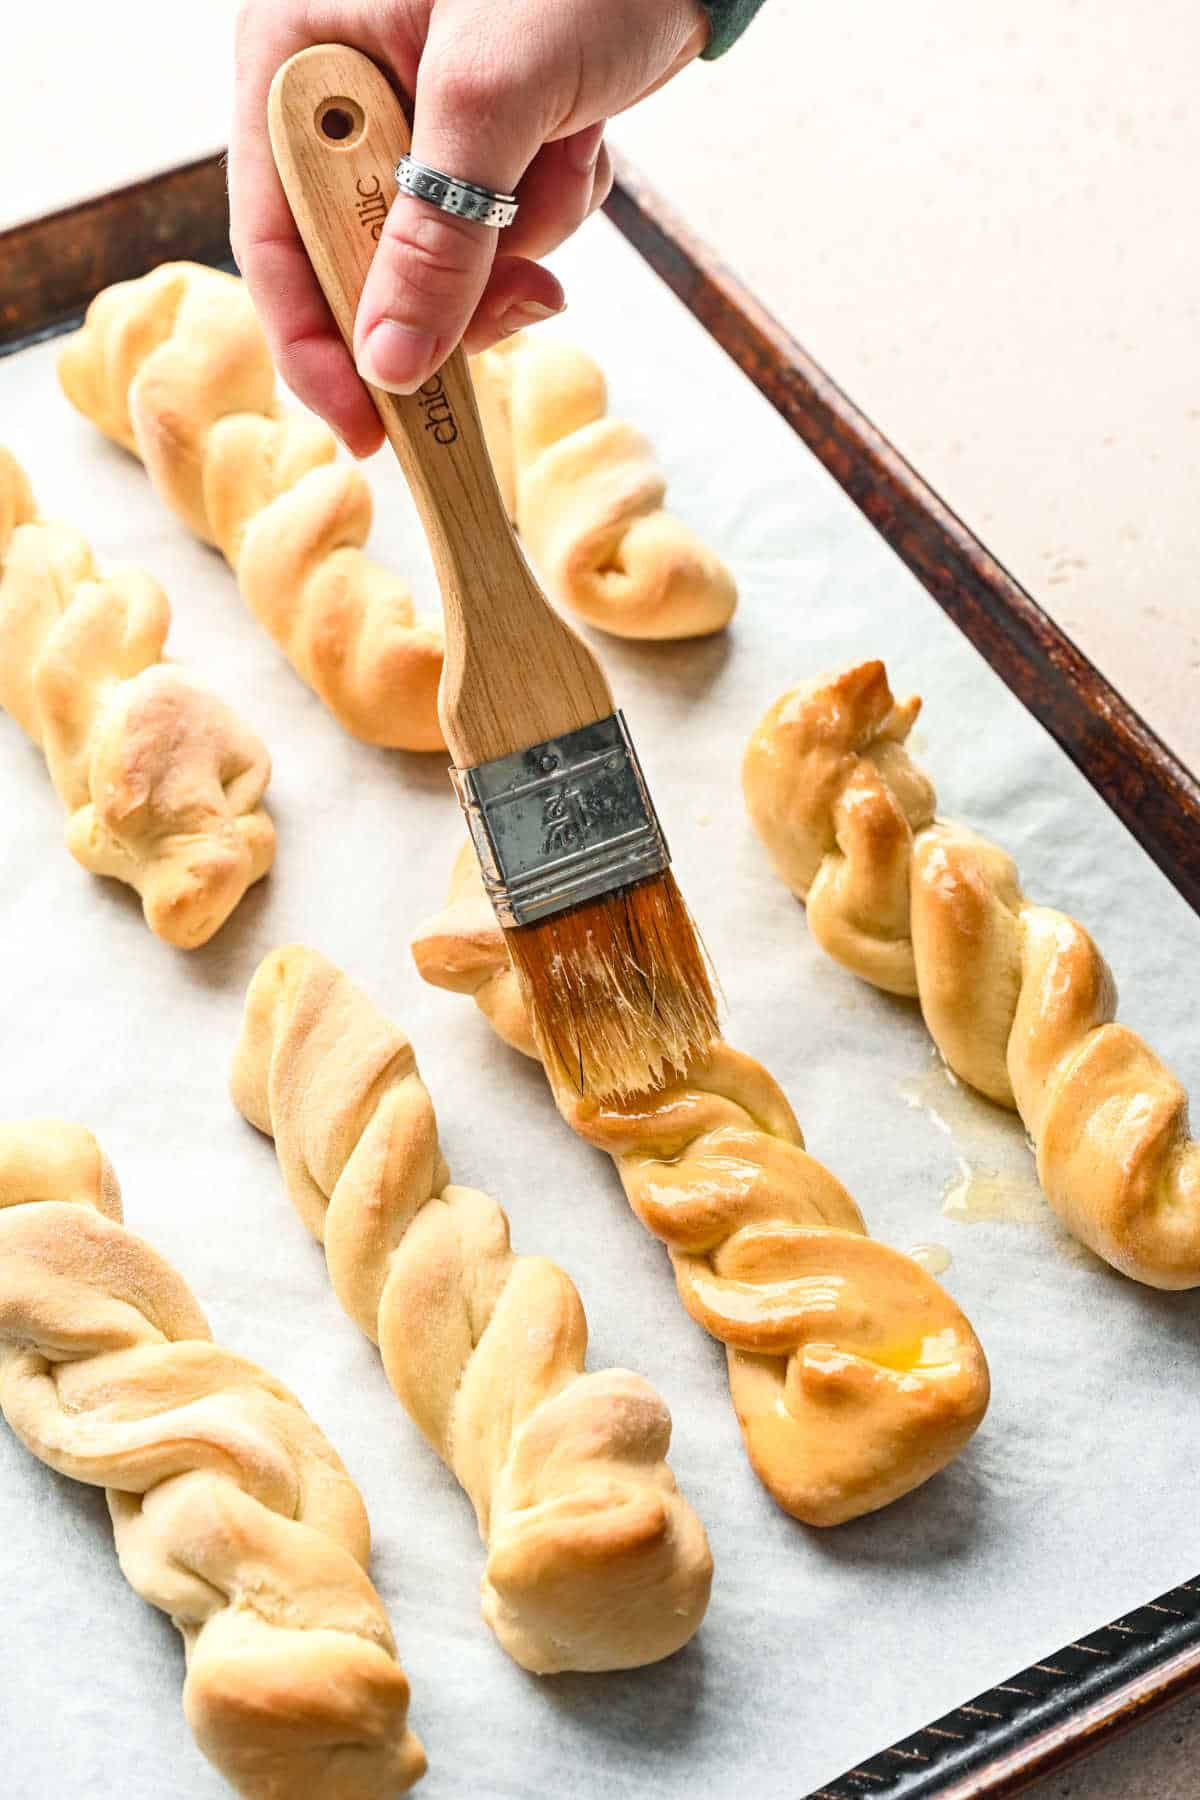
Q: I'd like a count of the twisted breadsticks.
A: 7